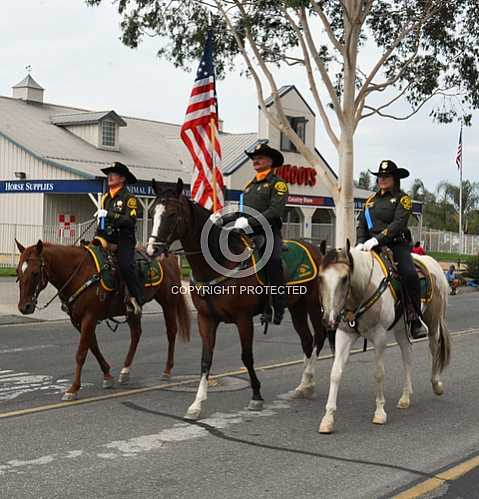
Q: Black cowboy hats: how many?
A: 3